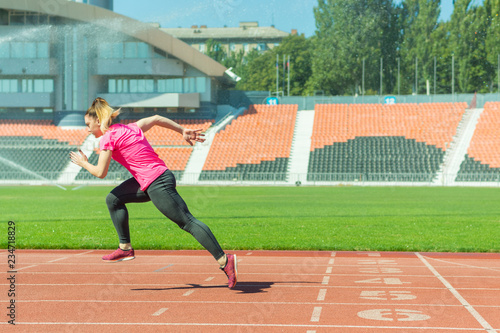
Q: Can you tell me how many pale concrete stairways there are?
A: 4